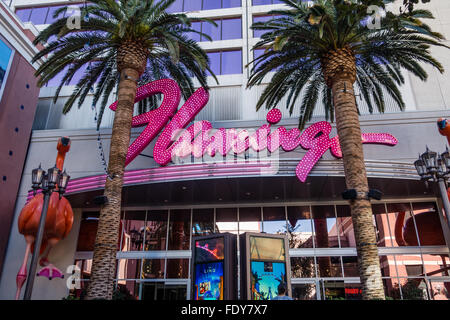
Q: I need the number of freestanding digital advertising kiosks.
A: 2